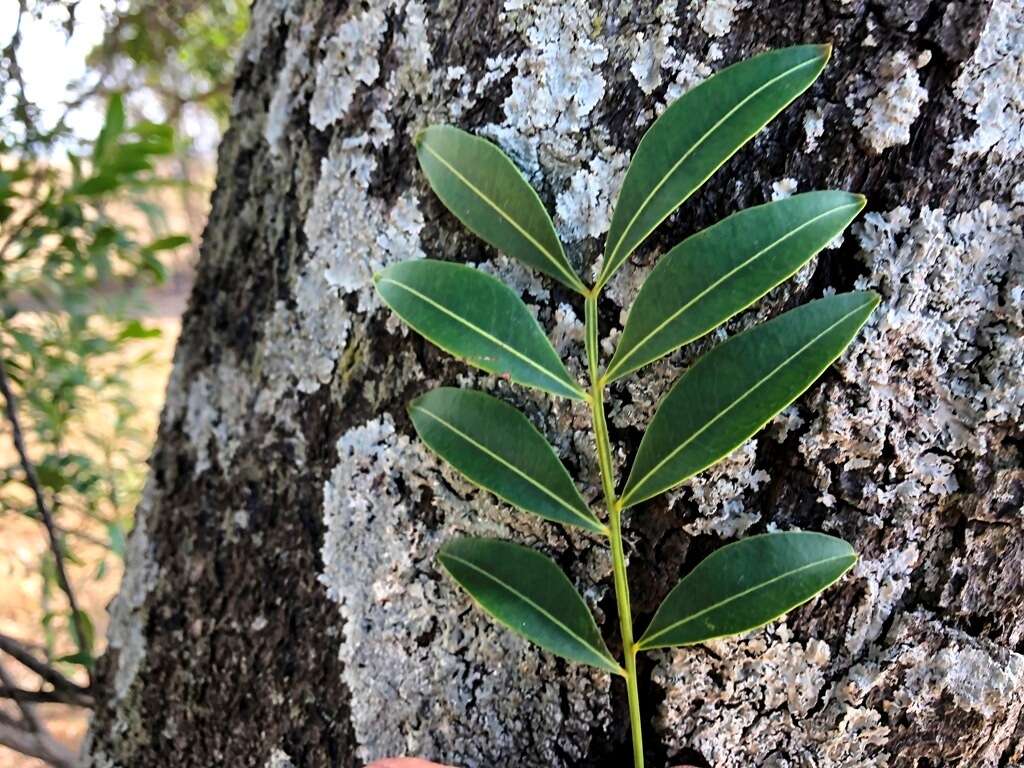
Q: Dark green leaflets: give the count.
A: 8